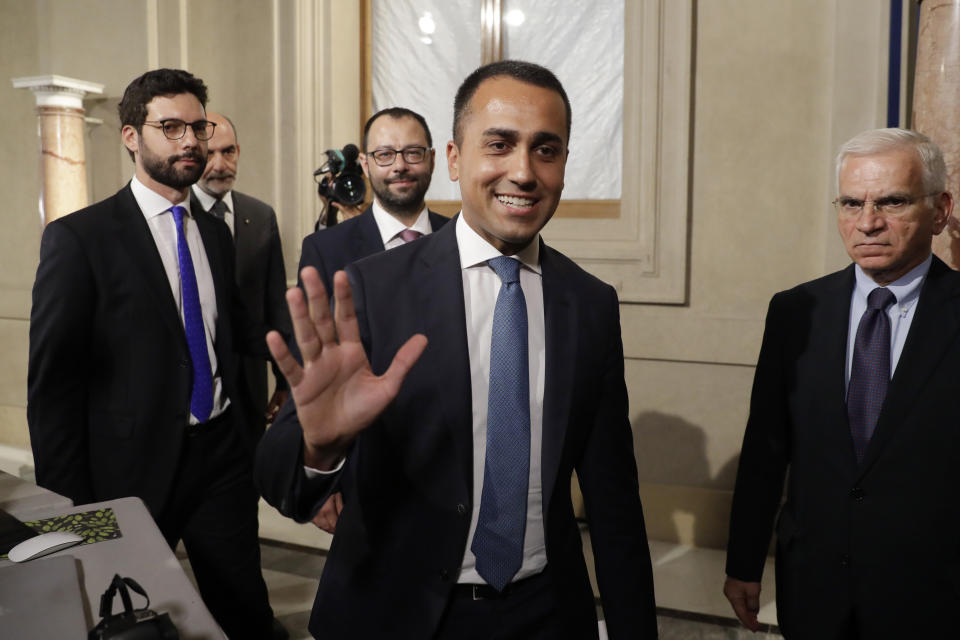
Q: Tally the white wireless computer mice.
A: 1